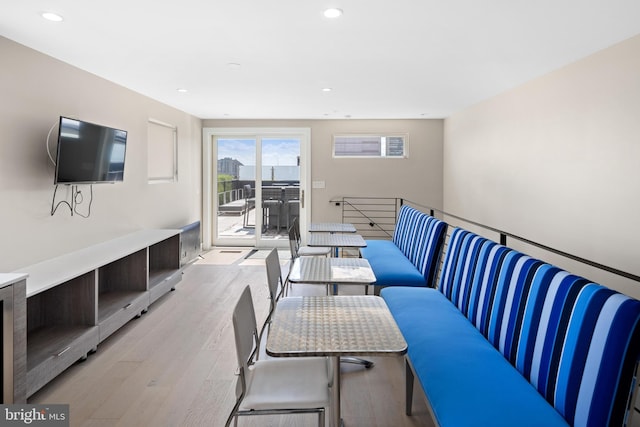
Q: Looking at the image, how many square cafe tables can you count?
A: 4